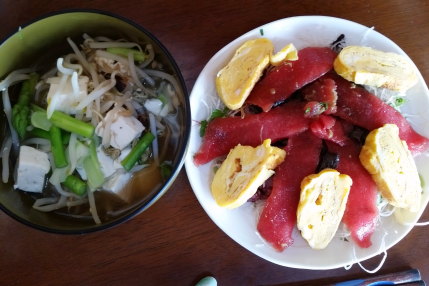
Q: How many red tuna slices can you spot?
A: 5